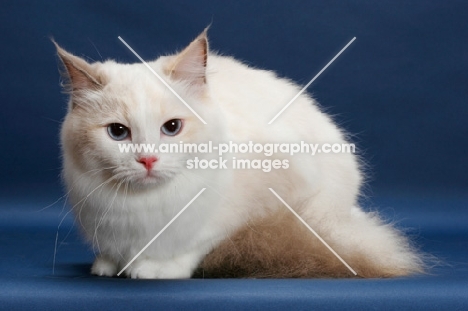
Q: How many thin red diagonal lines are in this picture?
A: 0